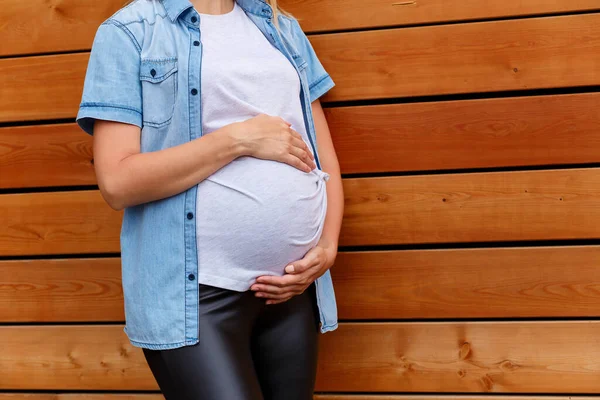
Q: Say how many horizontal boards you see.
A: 7